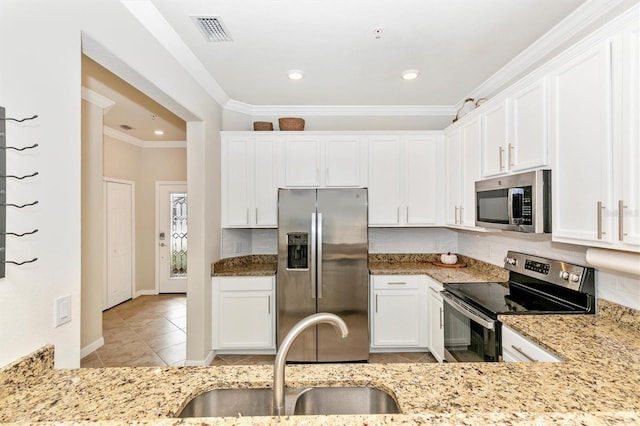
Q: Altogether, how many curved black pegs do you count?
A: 6